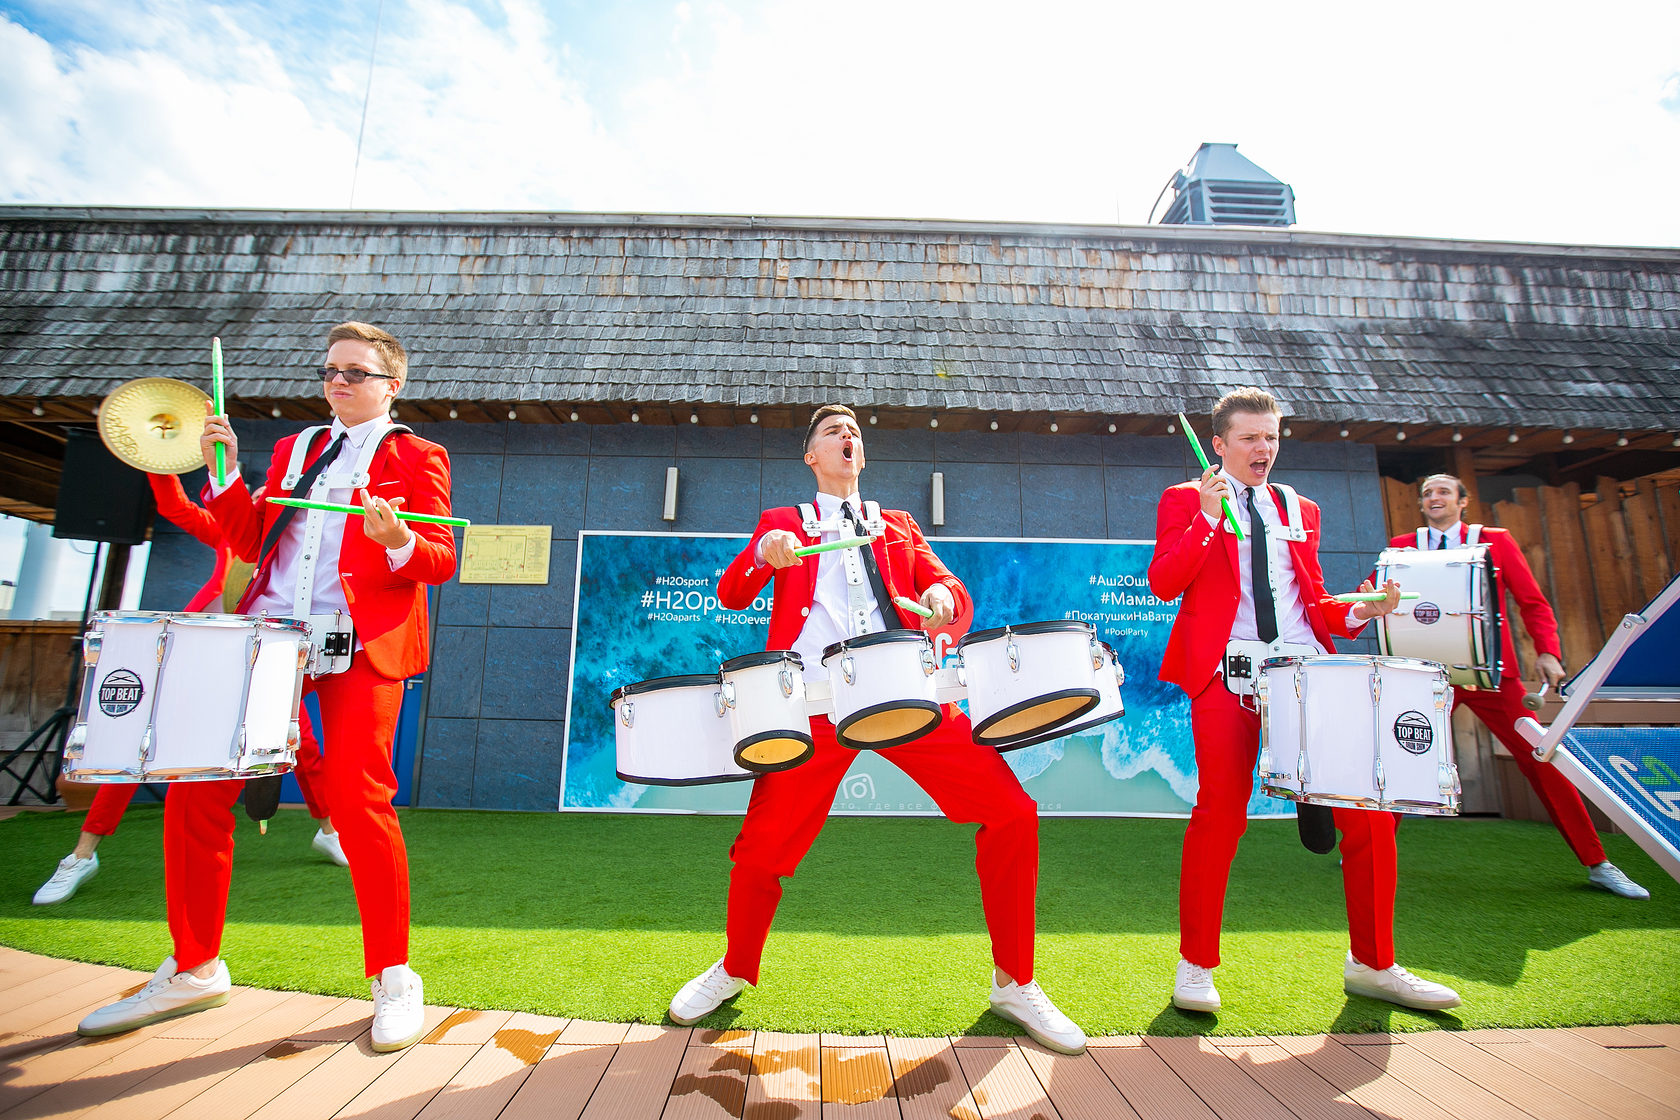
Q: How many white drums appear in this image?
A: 8